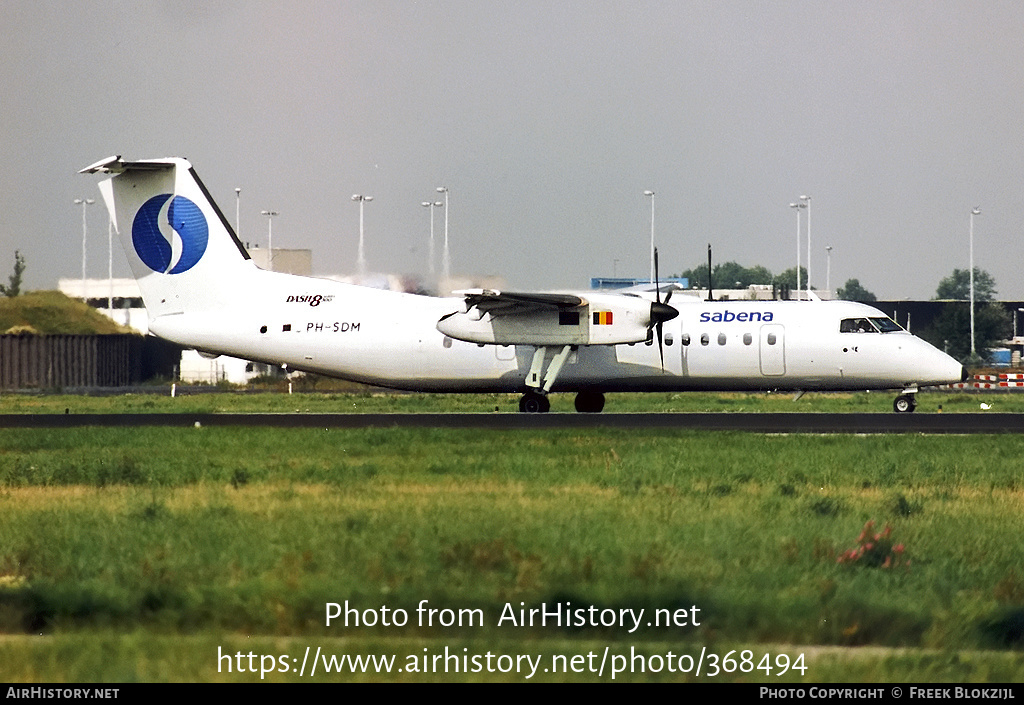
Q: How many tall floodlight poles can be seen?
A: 12